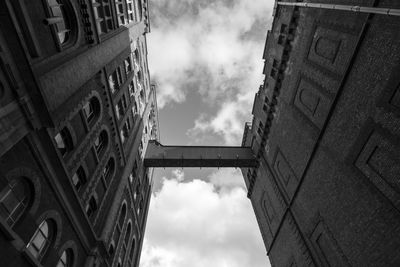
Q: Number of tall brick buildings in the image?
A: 2